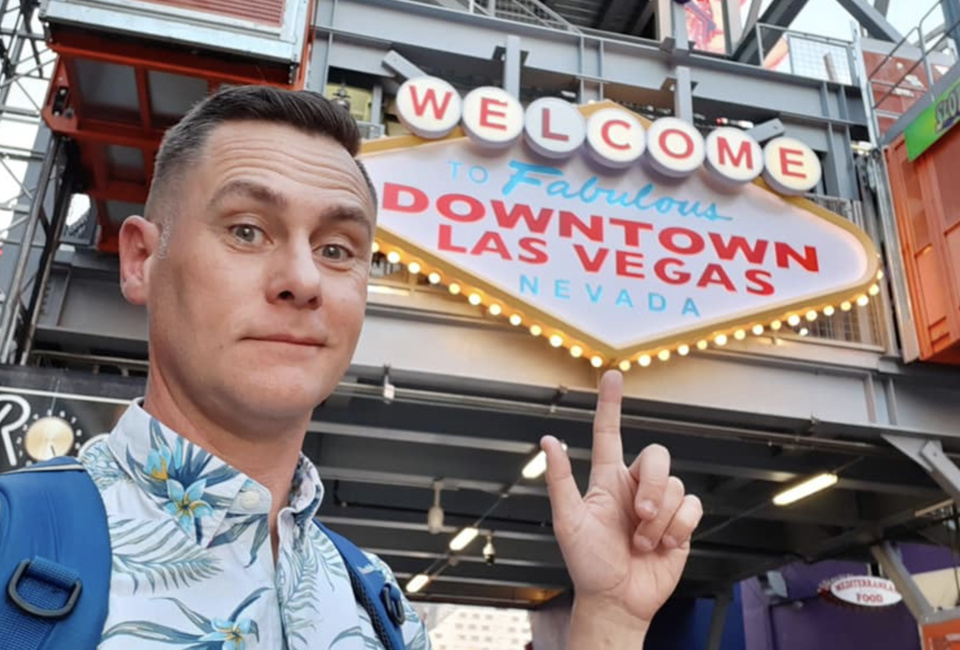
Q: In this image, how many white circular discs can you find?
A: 7